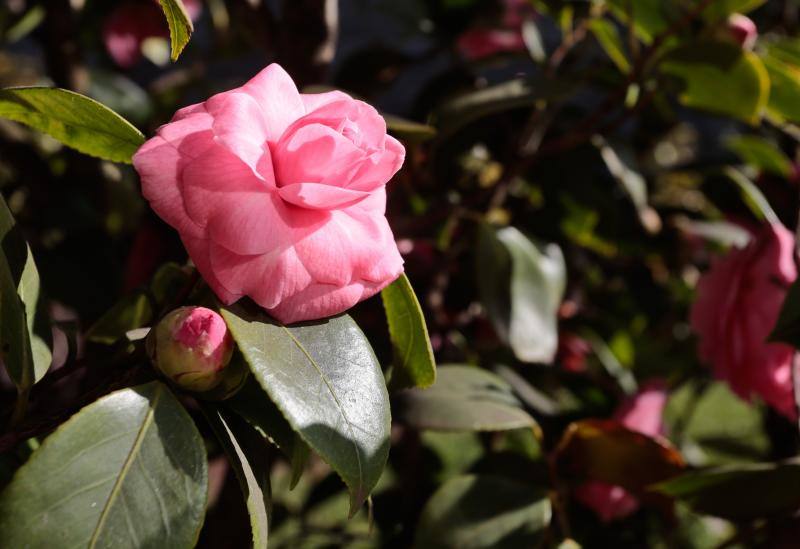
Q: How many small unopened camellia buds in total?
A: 1